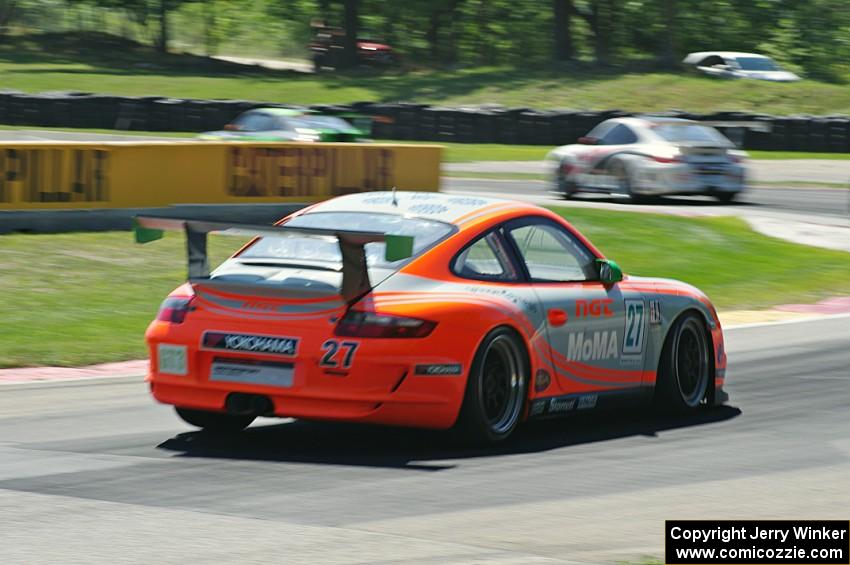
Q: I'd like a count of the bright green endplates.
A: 2